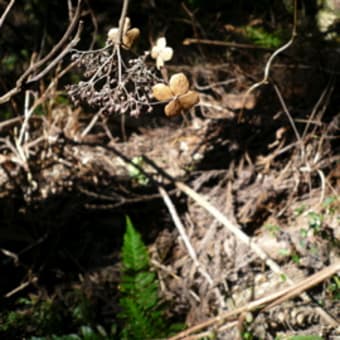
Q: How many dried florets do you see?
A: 3